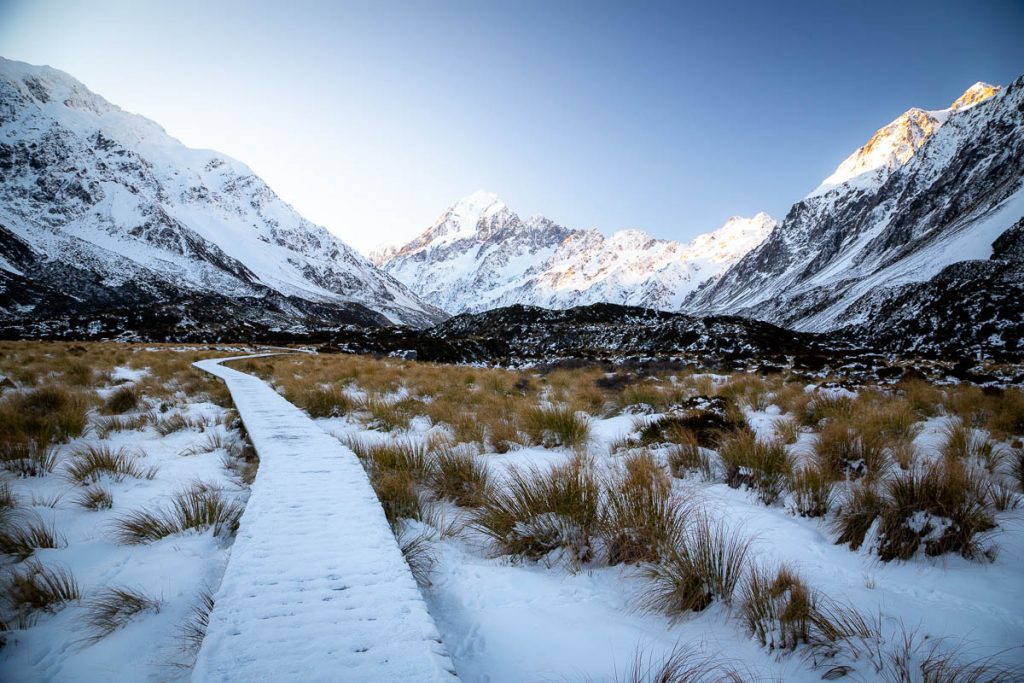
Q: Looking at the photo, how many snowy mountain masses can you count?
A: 3